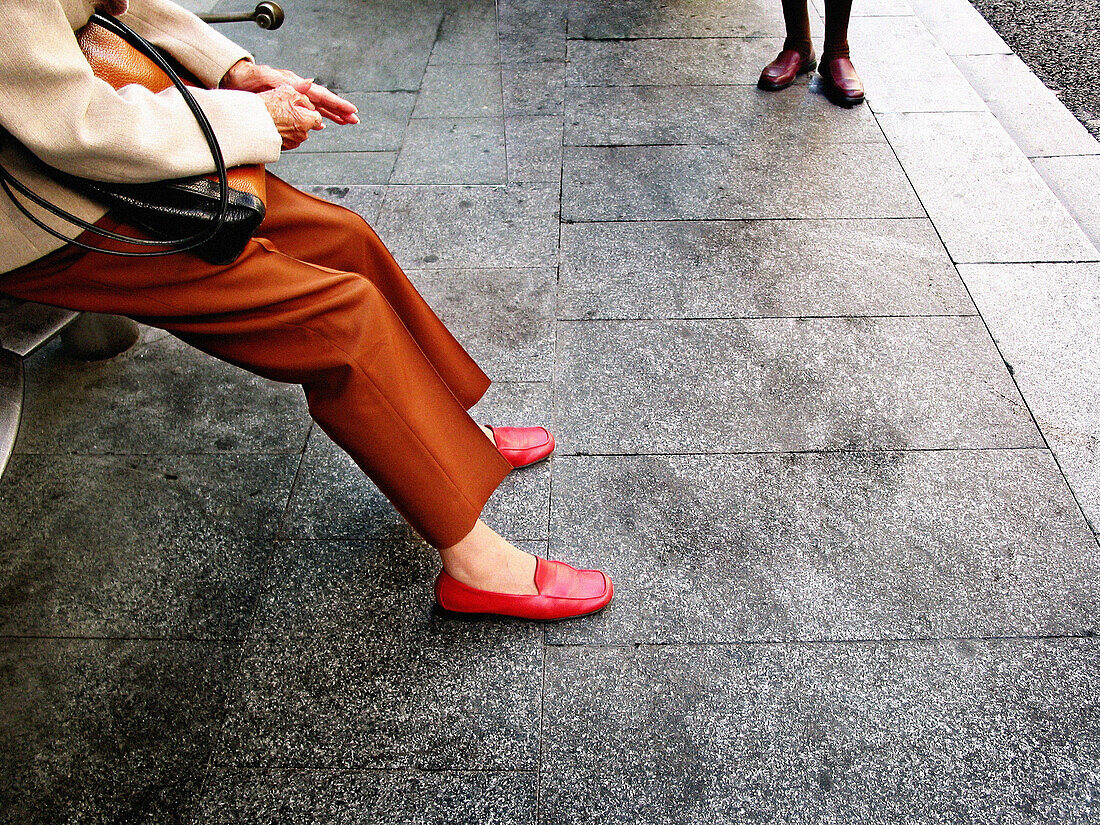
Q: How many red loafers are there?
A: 2